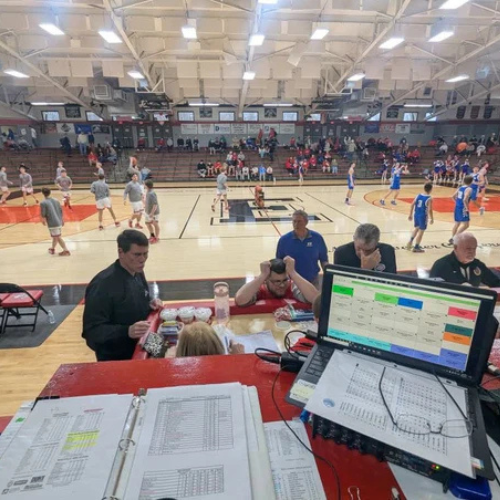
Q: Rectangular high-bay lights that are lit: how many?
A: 14